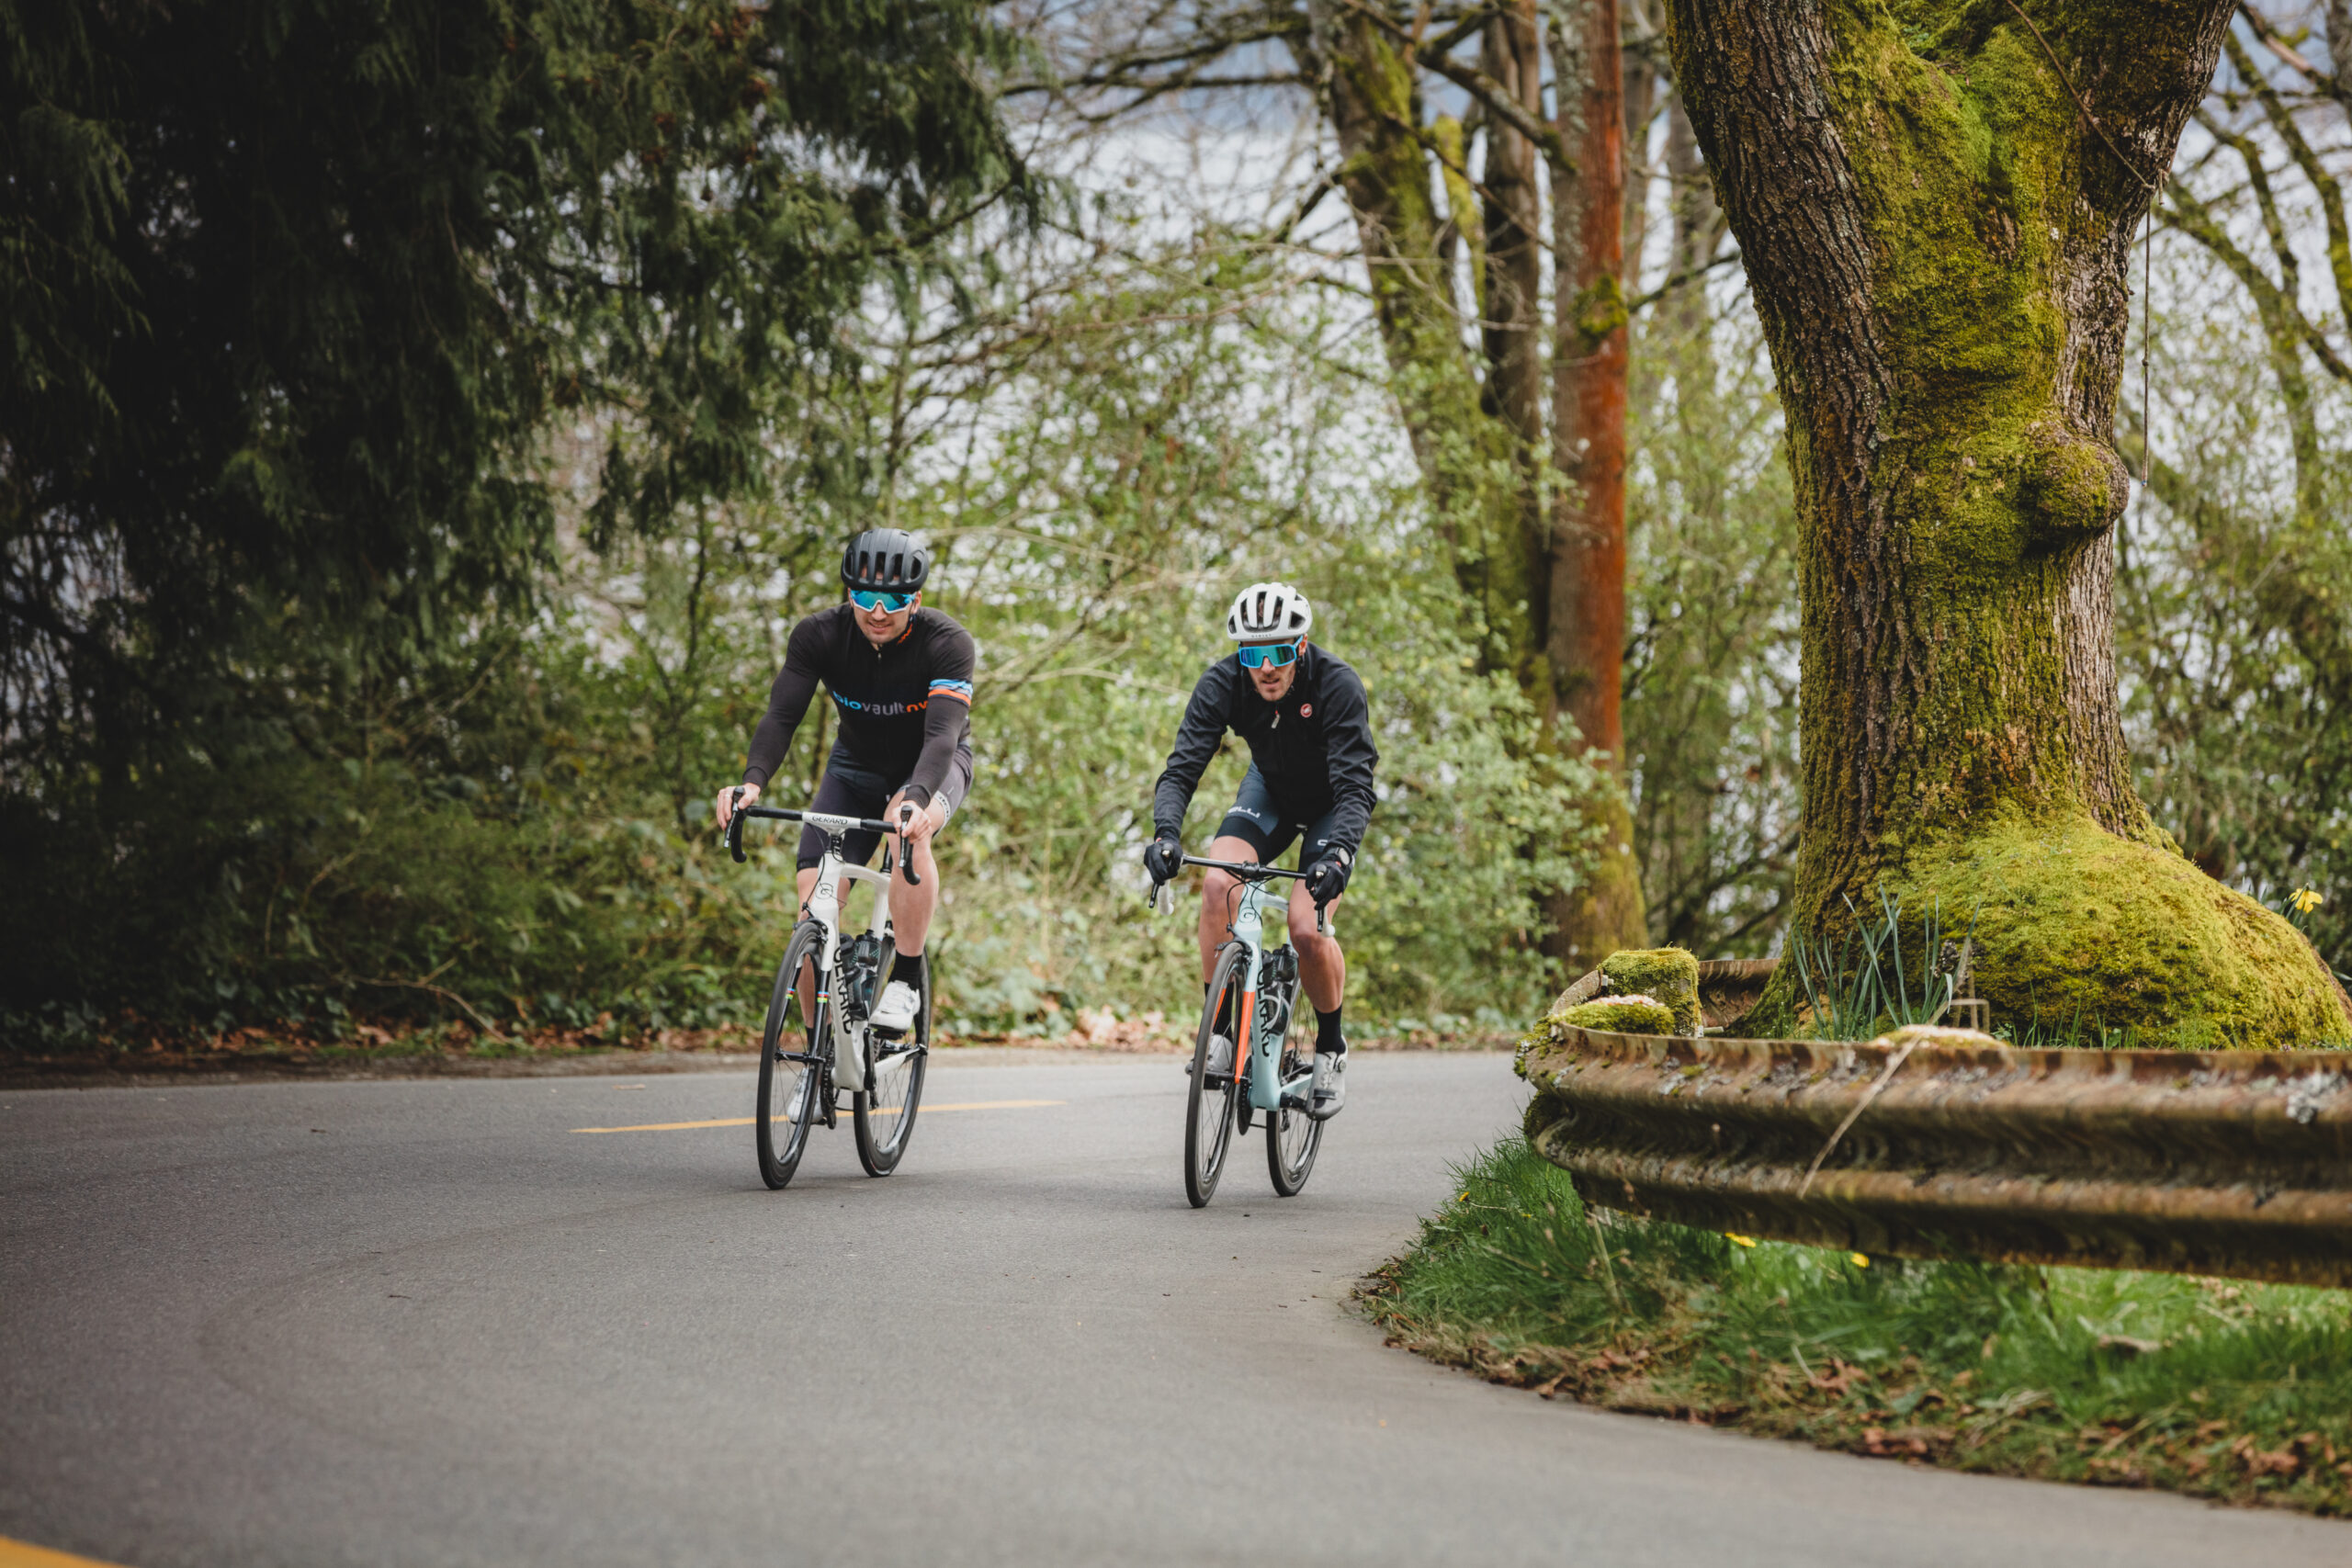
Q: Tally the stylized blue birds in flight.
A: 0